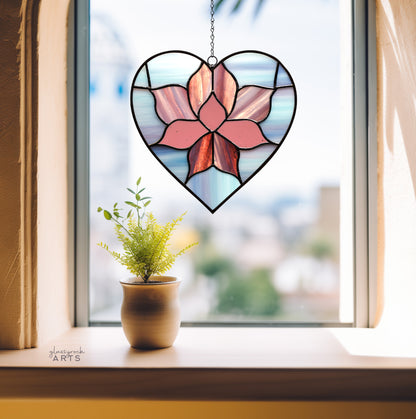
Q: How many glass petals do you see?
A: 9